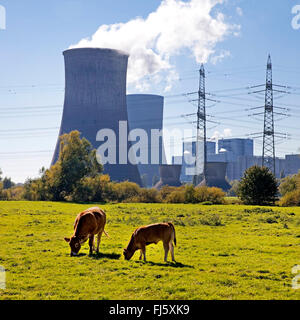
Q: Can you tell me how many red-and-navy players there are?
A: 0